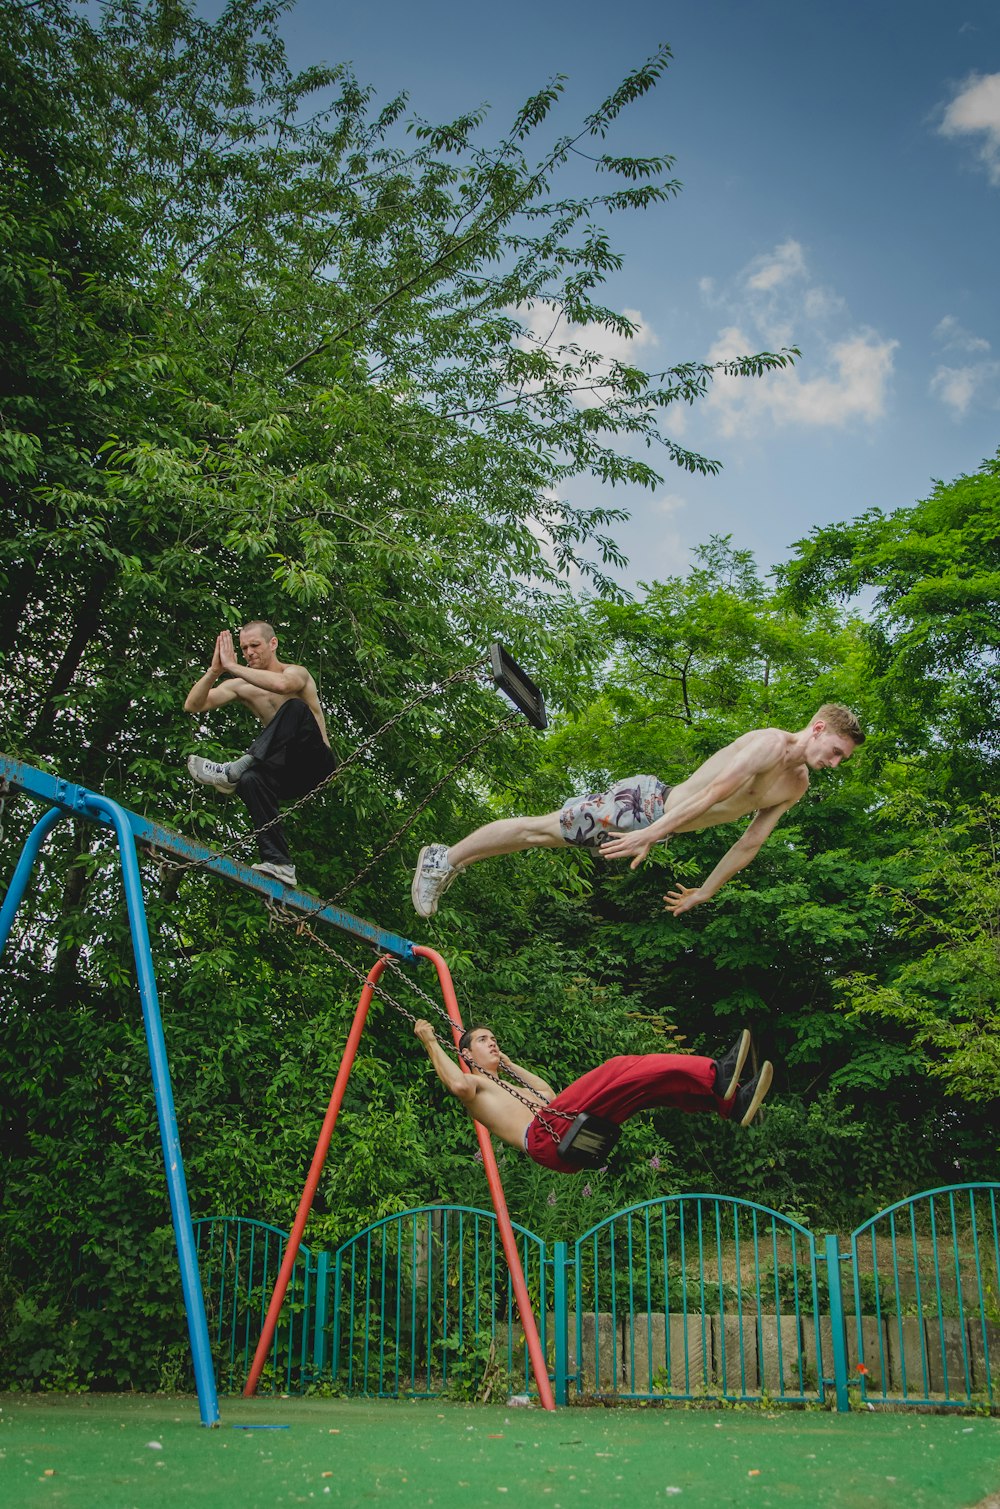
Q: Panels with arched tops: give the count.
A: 4